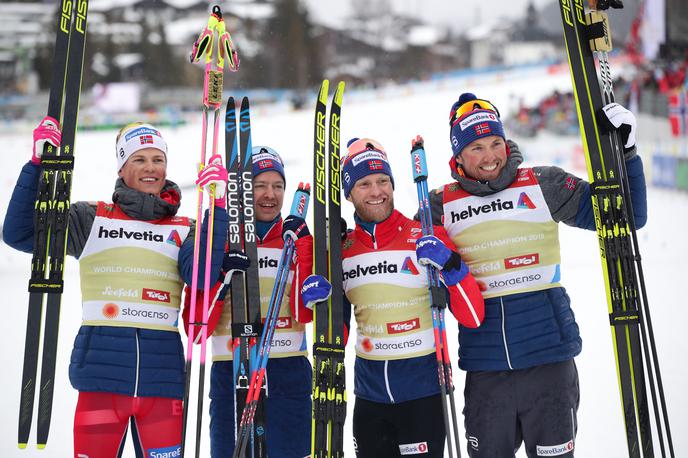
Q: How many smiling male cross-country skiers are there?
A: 4